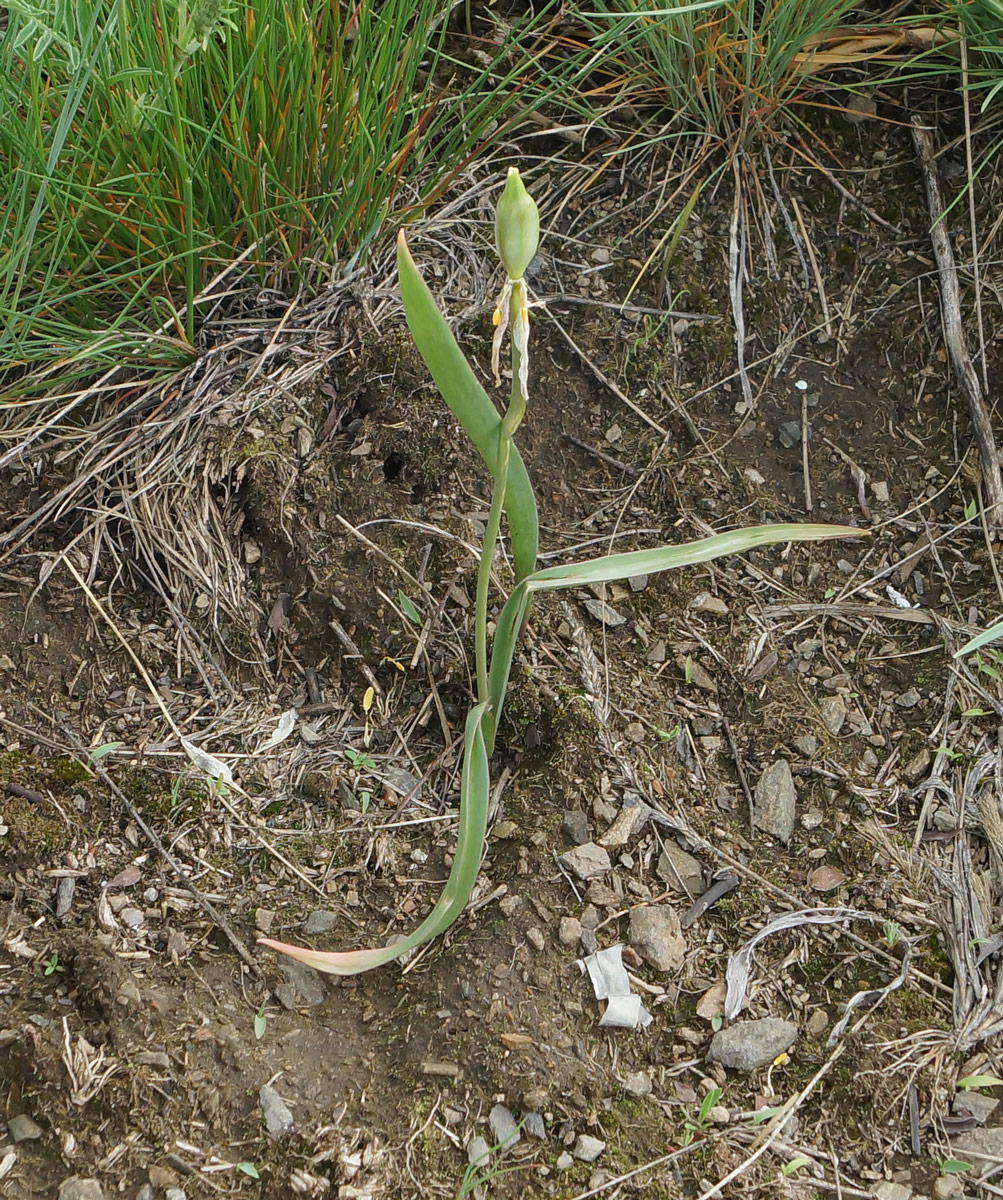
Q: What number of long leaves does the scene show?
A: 3